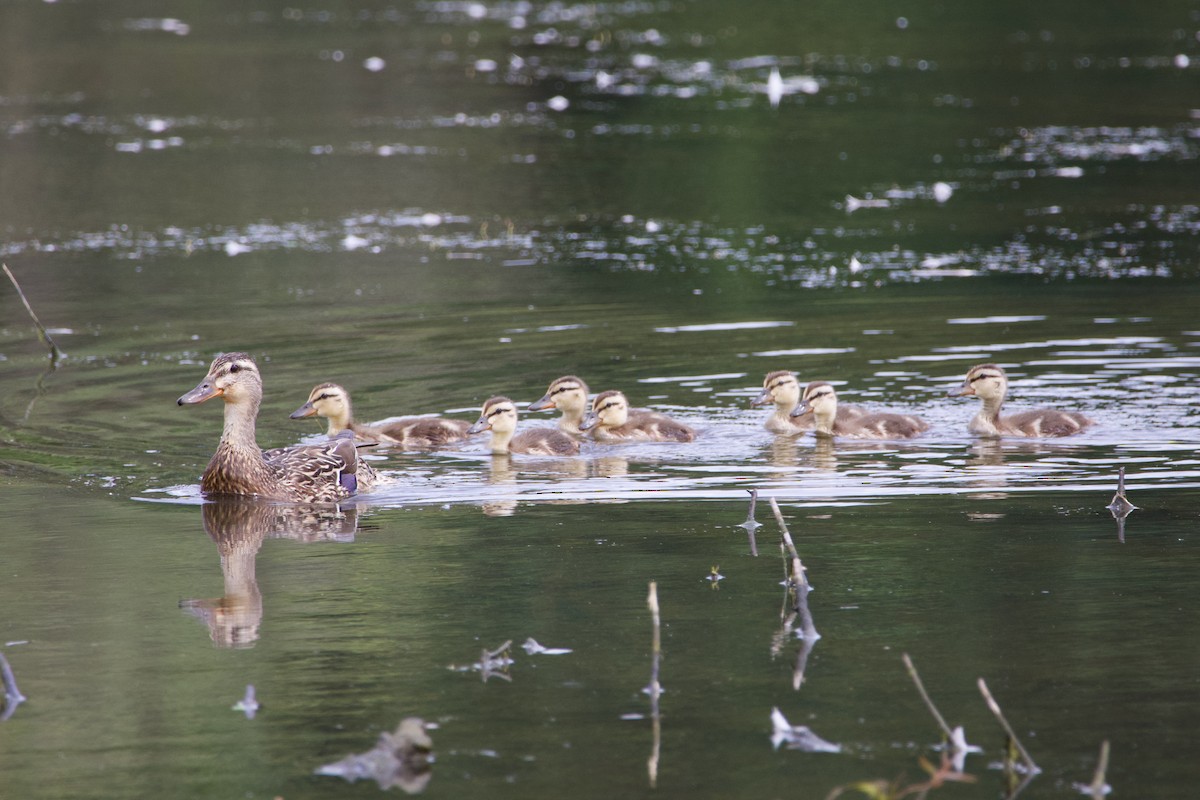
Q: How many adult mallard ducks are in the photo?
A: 1